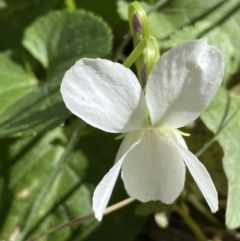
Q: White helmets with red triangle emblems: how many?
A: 0